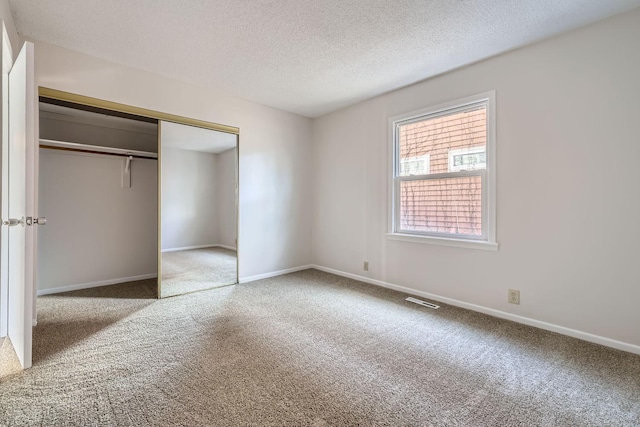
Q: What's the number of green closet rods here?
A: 0